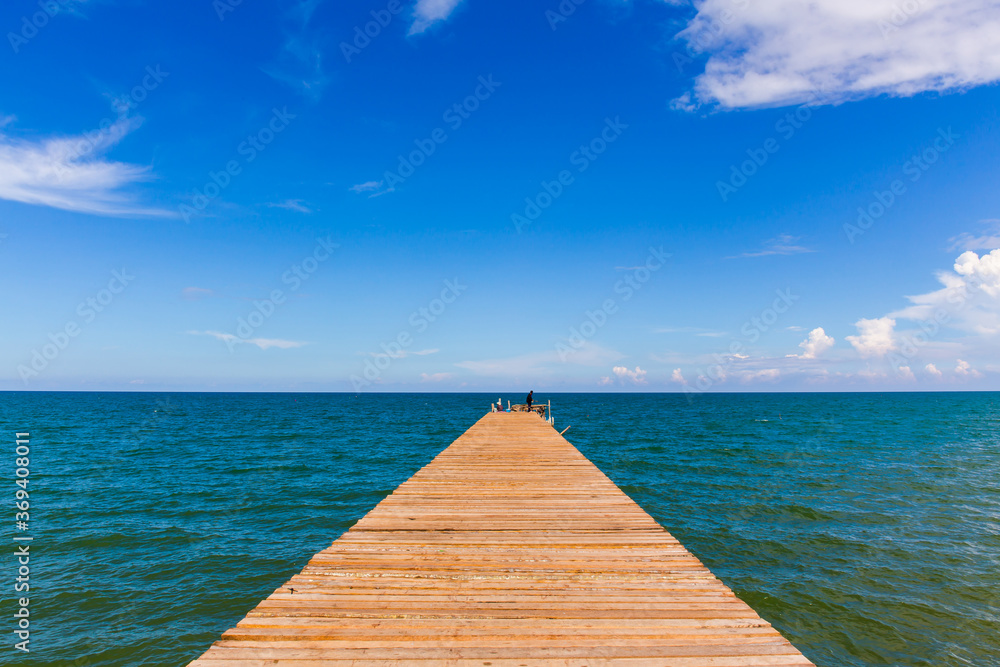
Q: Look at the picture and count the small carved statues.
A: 0